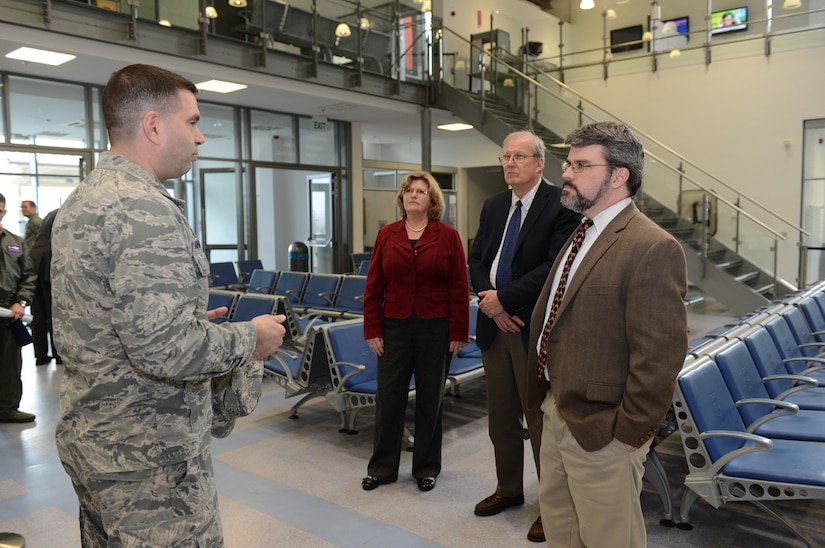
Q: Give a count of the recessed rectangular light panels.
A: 3